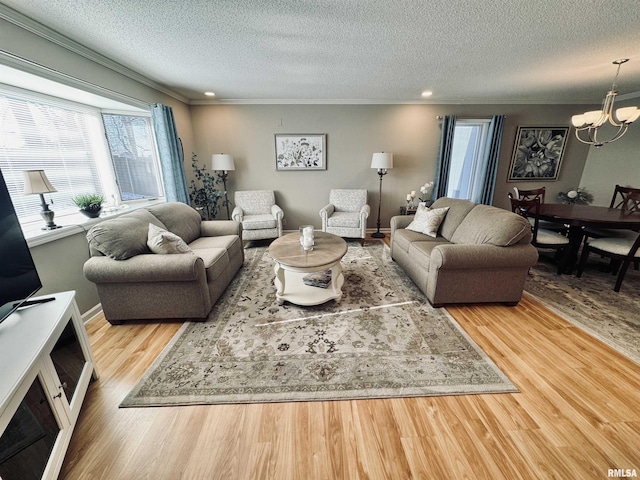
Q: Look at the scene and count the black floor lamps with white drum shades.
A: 2